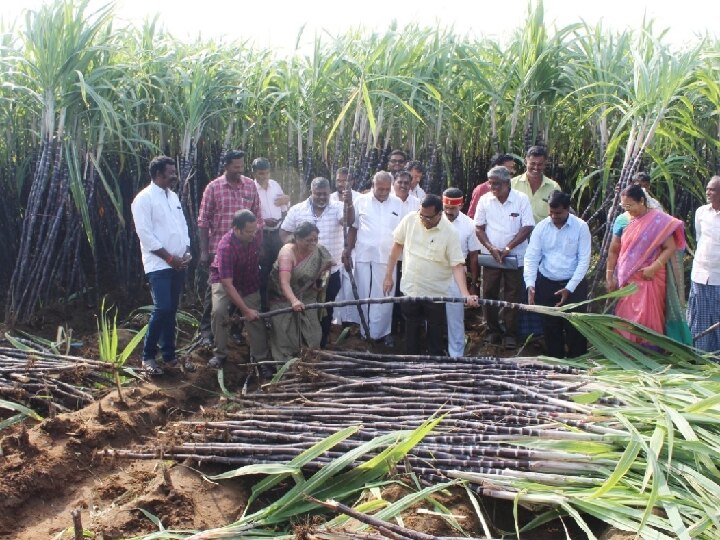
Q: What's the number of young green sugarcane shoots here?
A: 1